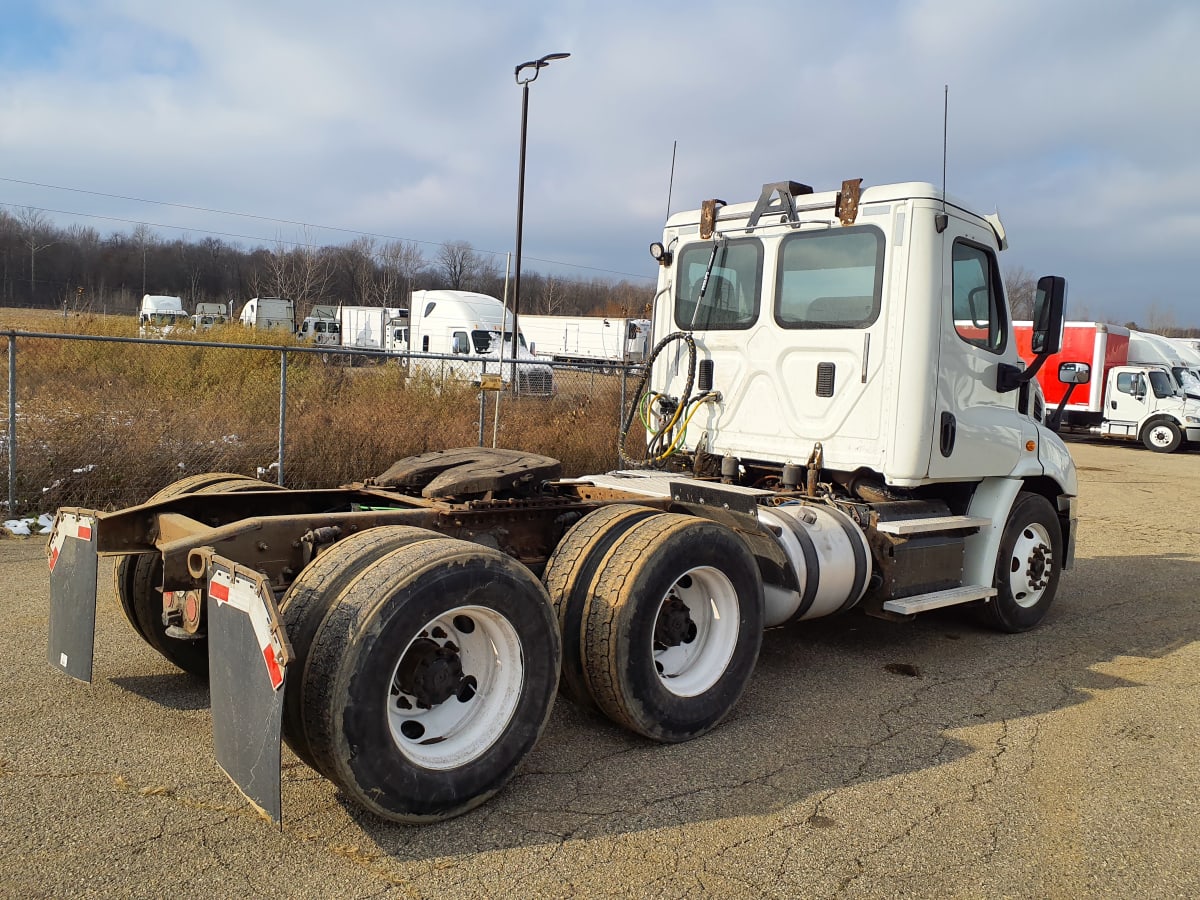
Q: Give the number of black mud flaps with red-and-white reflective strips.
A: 2